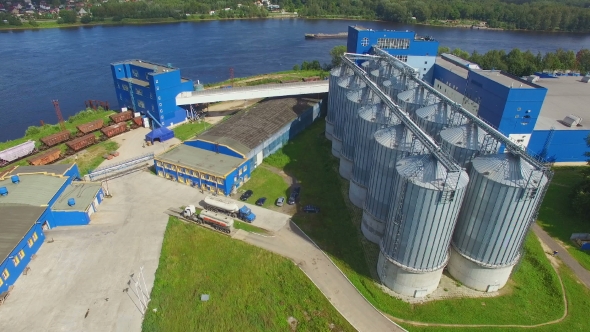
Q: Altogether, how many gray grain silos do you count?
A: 13